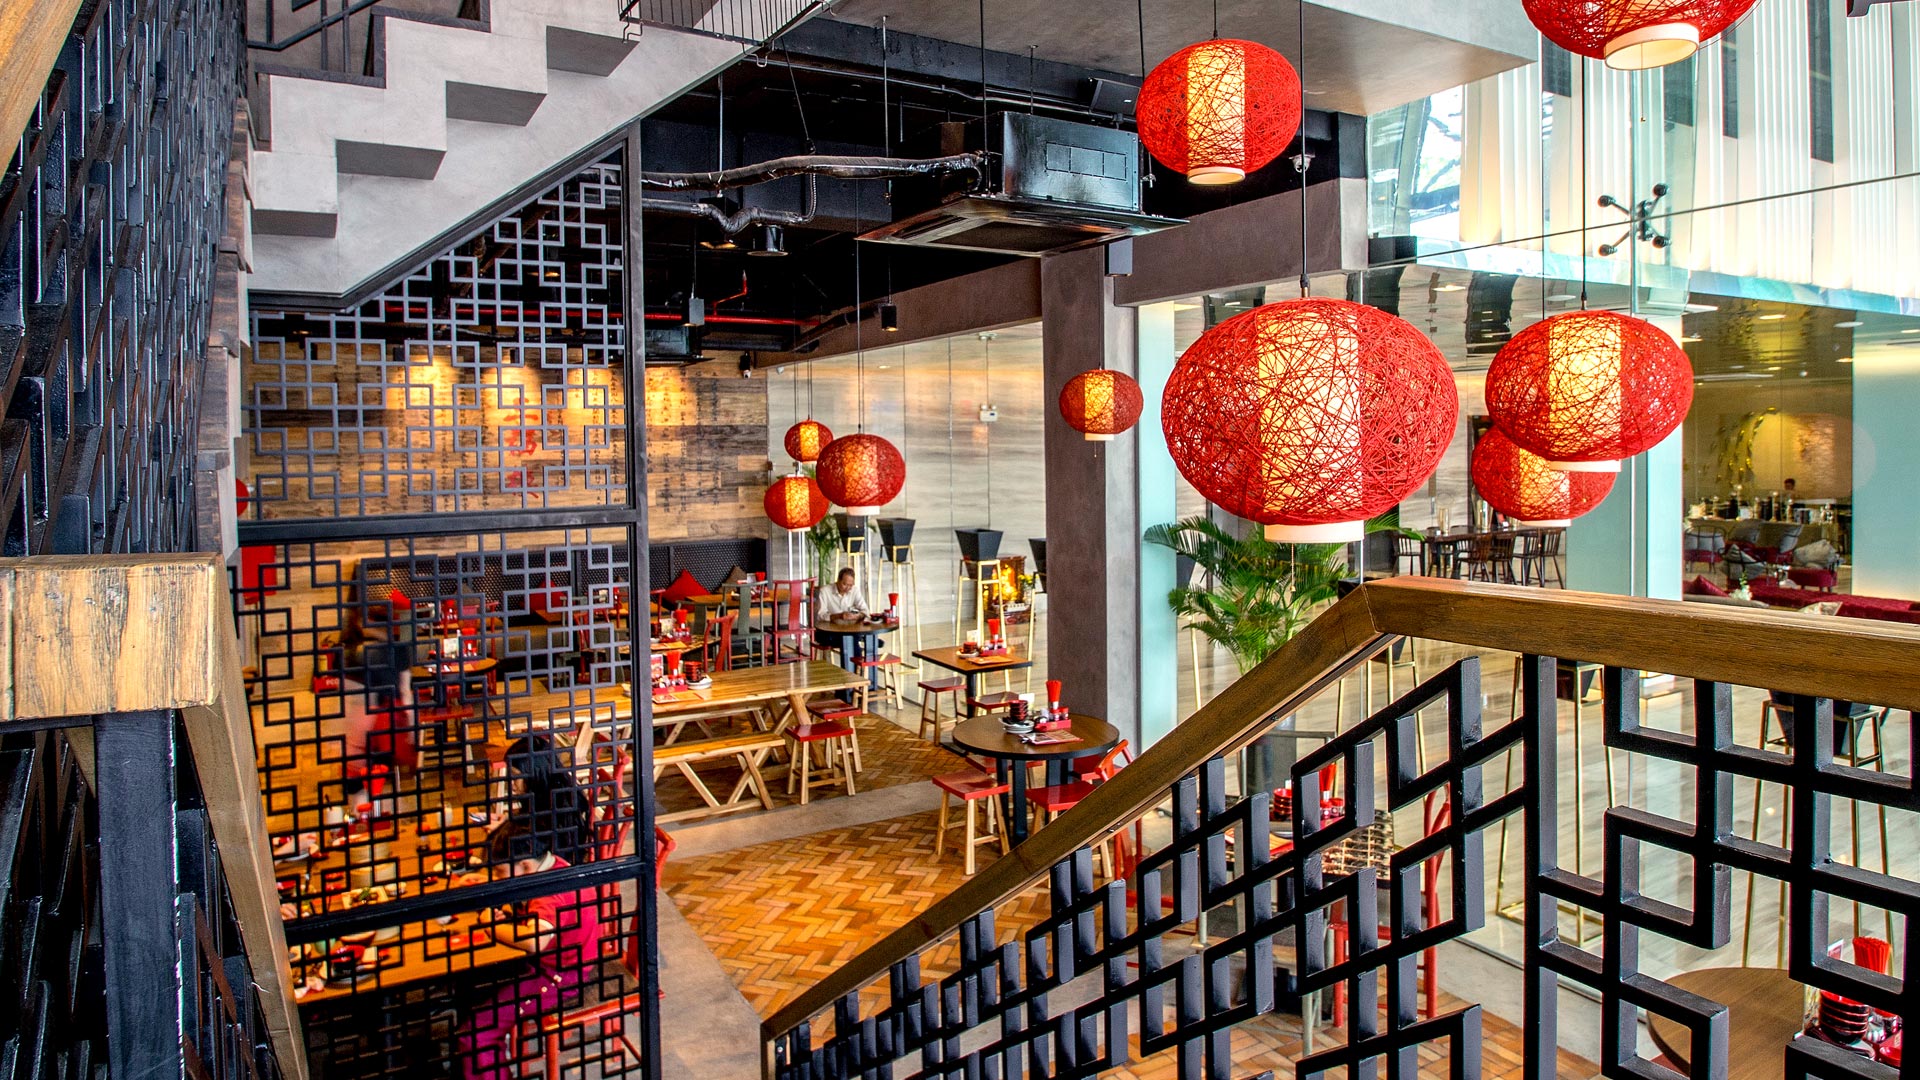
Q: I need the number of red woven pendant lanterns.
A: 9